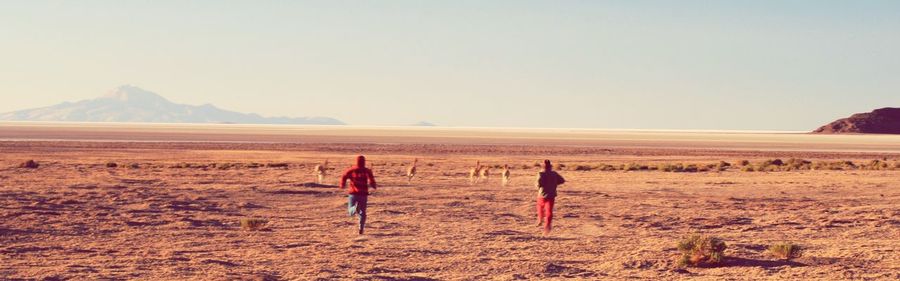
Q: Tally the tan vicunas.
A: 5